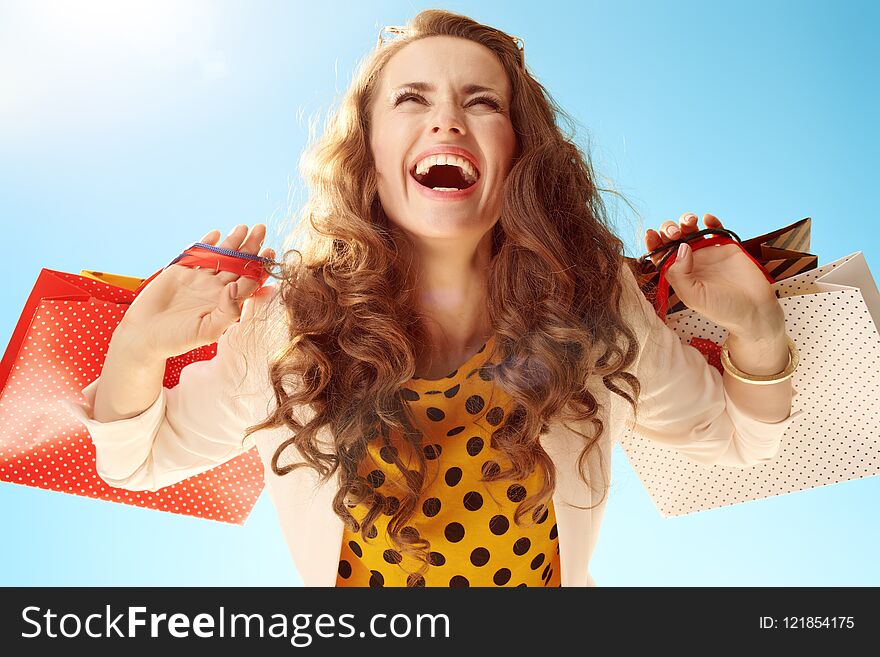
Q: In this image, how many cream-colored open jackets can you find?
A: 1